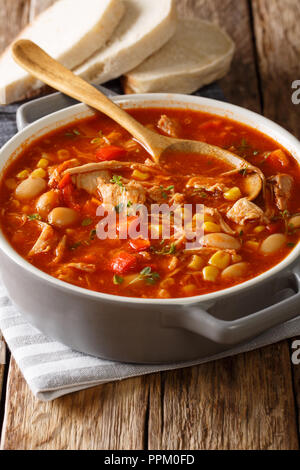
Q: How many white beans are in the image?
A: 7